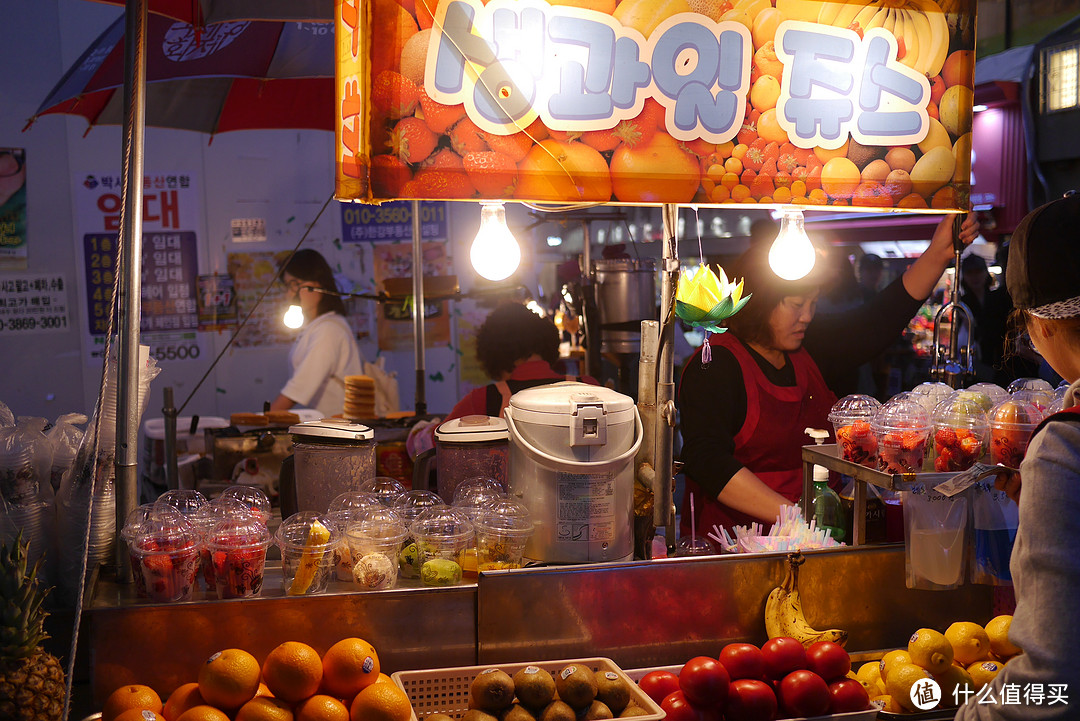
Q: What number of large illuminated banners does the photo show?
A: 1